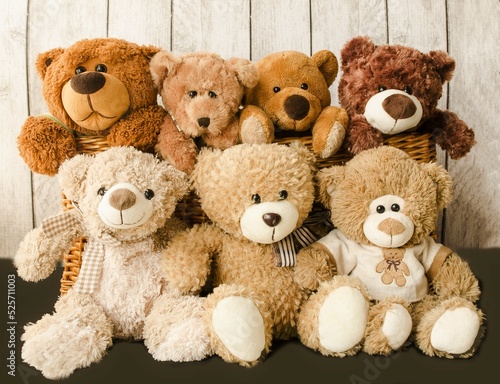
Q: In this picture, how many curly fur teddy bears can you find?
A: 6